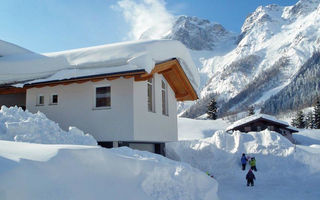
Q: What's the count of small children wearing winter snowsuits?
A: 3